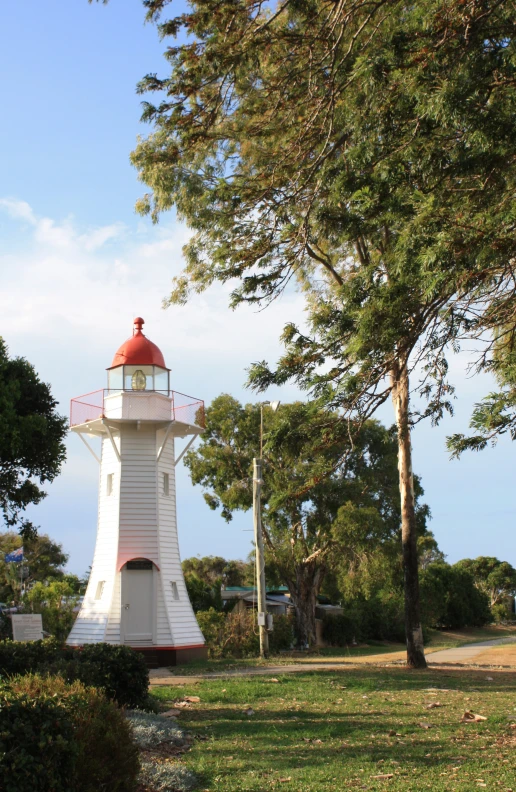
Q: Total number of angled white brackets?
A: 4